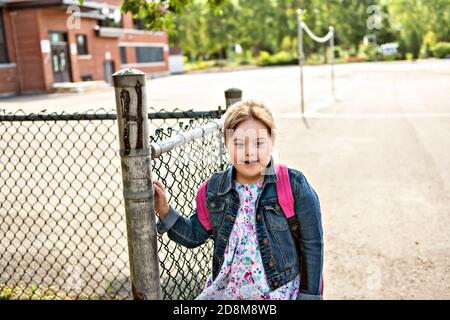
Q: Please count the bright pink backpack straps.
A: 2